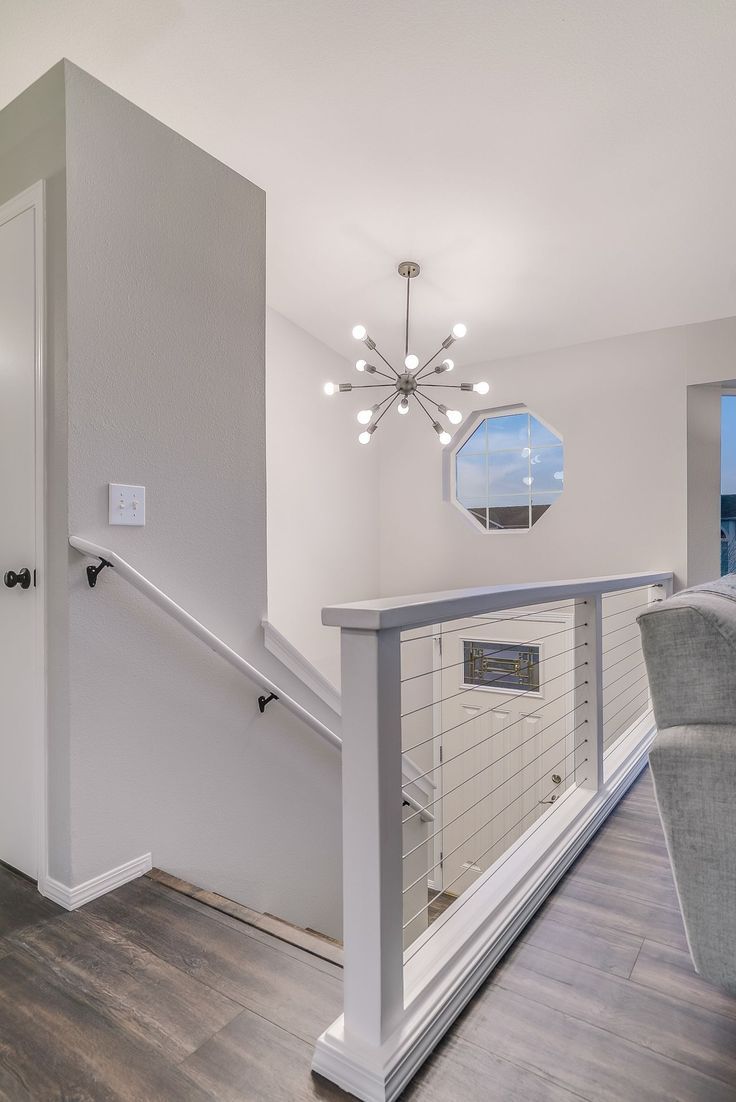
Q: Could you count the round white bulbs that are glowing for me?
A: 12